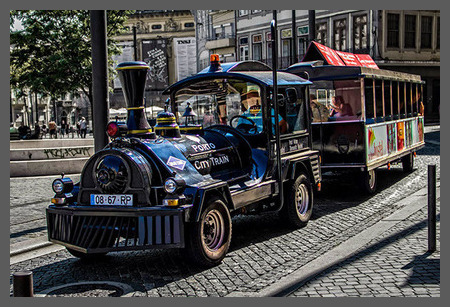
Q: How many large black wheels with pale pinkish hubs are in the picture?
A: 2